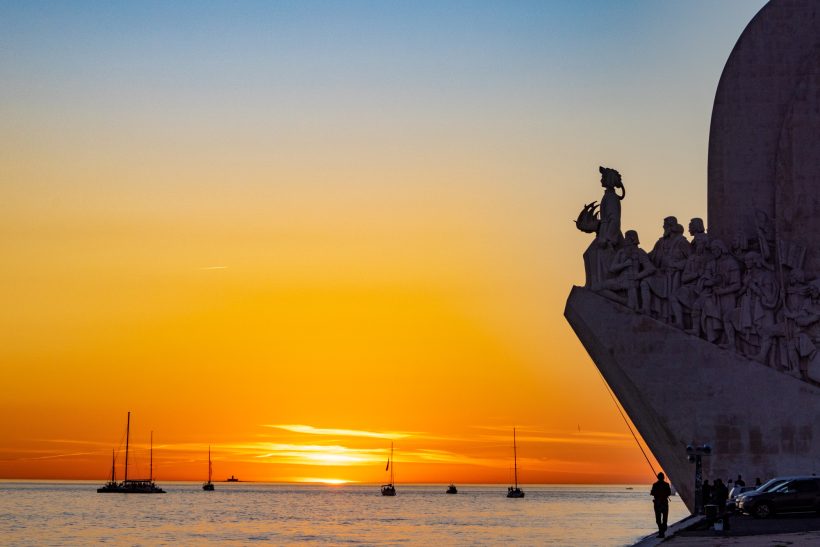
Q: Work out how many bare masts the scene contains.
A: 6